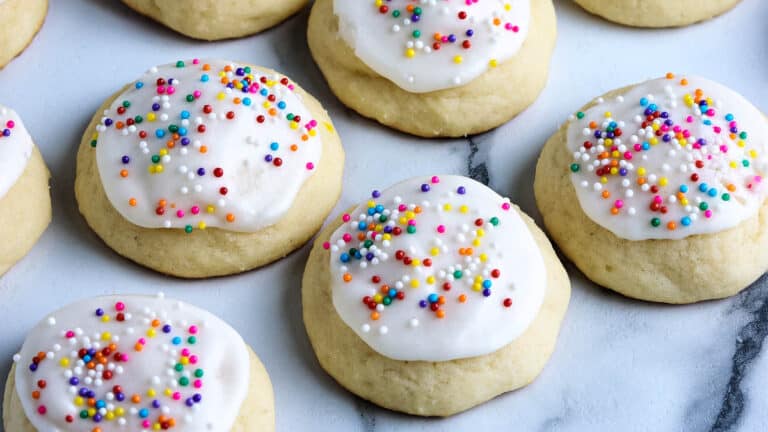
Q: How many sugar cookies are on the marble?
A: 9